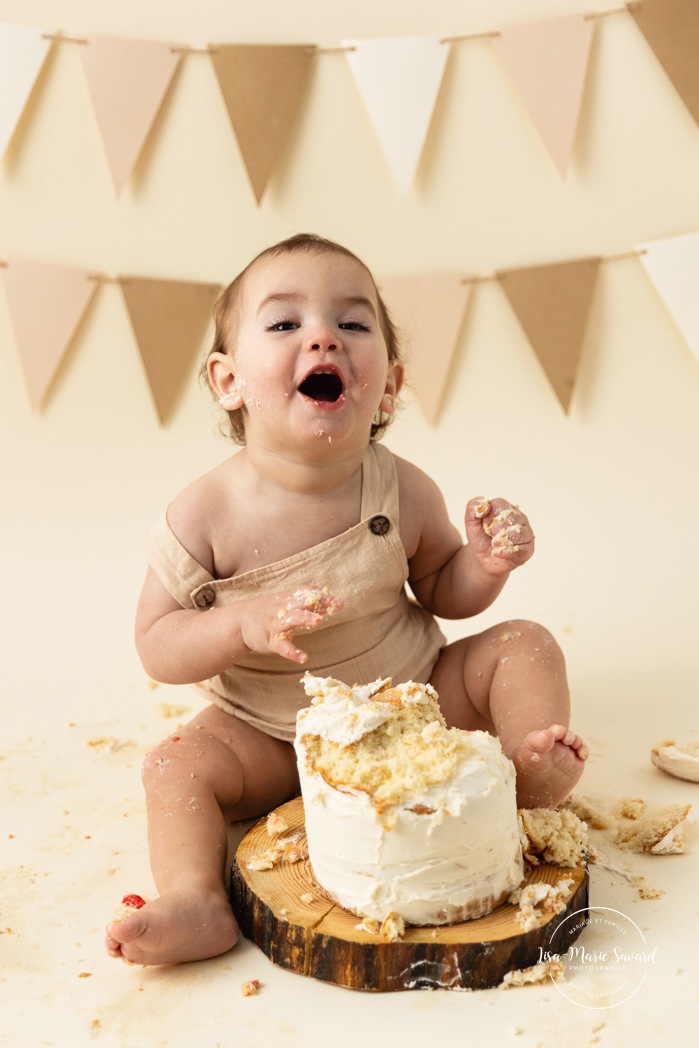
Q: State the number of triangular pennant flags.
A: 11